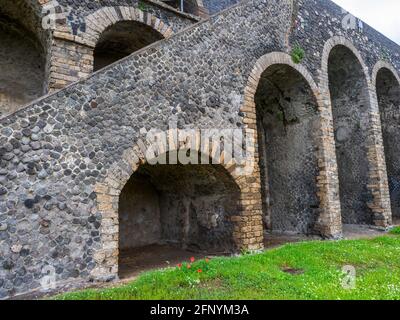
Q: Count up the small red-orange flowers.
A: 5